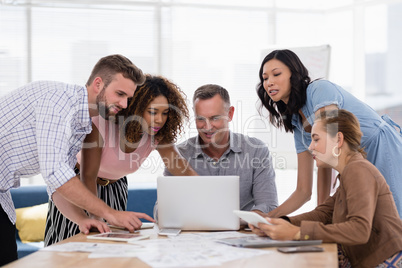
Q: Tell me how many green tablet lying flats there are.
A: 0